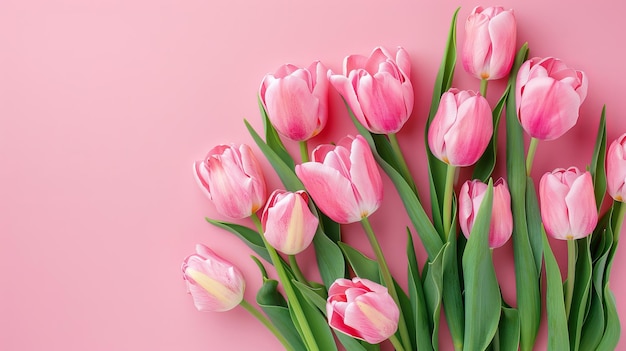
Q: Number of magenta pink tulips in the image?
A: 13